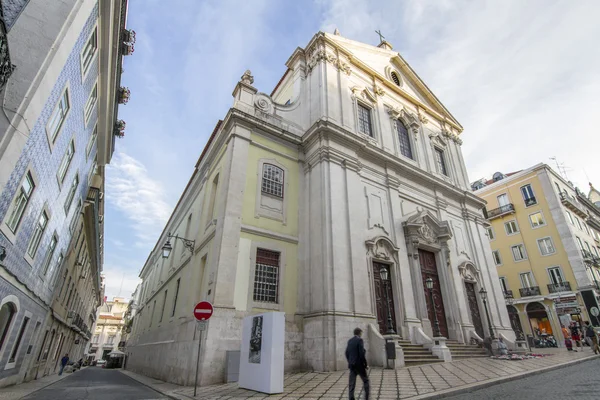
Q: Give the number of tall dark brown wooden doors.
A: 3